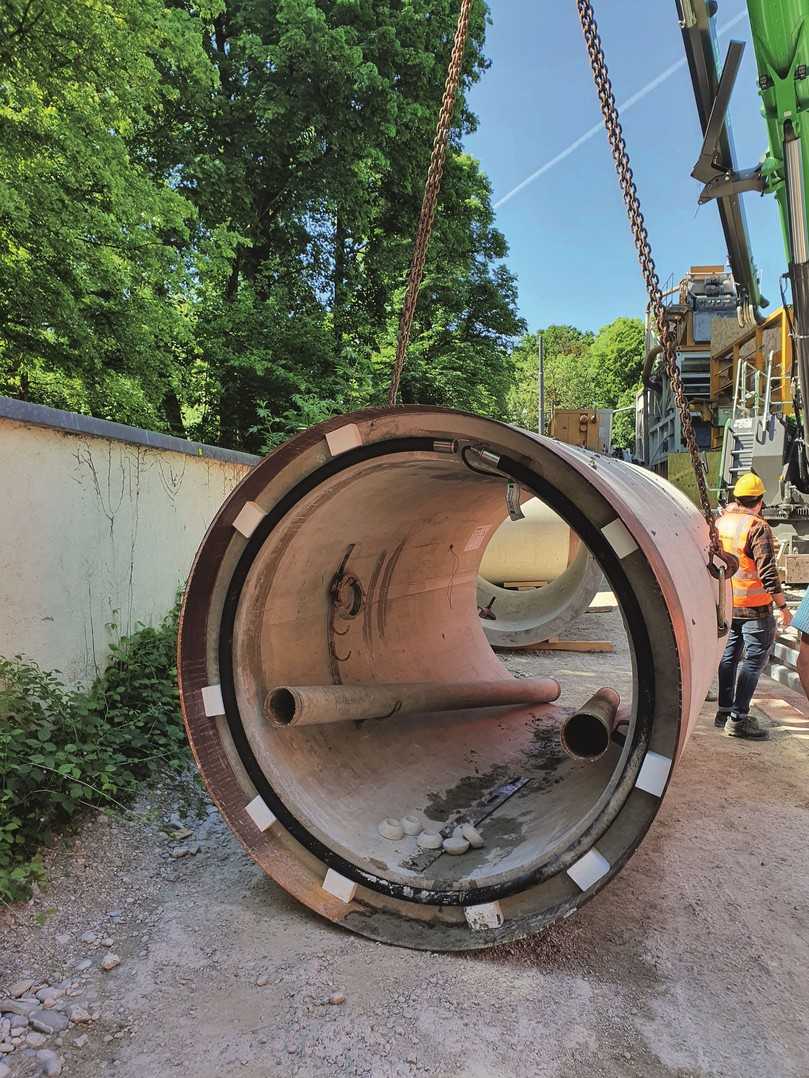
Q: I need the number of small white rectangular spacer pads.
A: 9